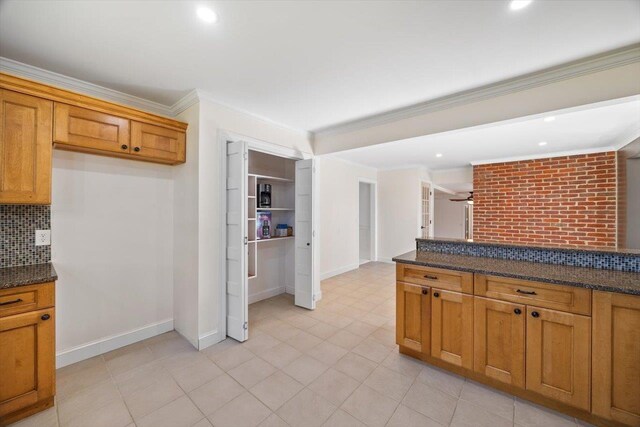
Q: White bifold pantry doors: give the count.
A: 2